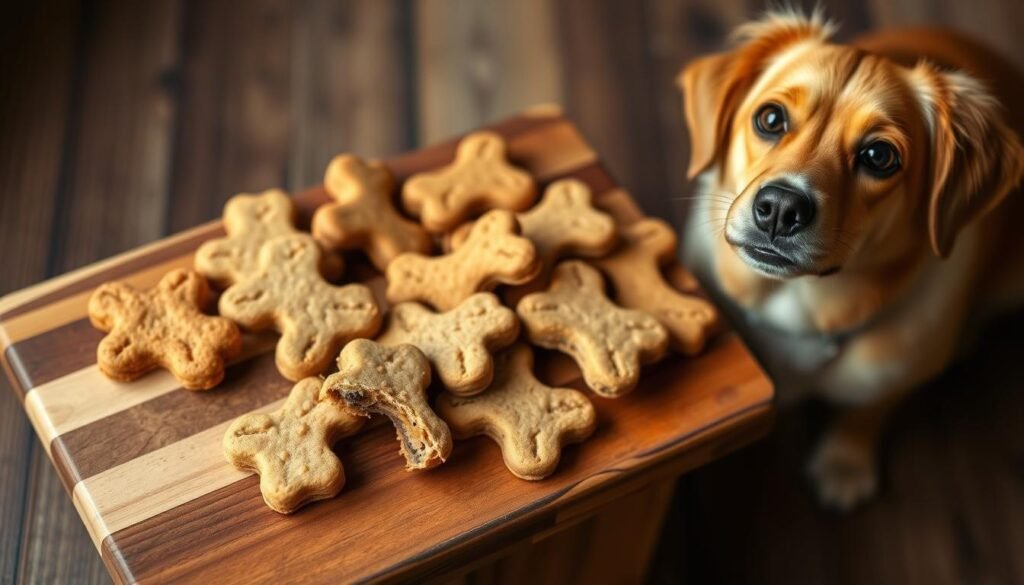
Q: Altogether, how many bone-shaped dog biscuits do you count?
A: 13